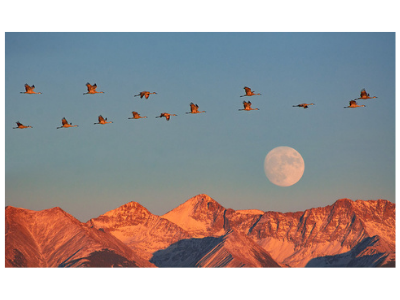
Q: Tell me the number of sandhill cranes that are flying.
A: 14